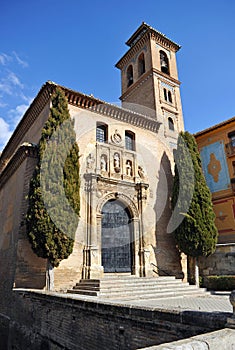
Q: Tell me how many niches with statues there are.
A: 3